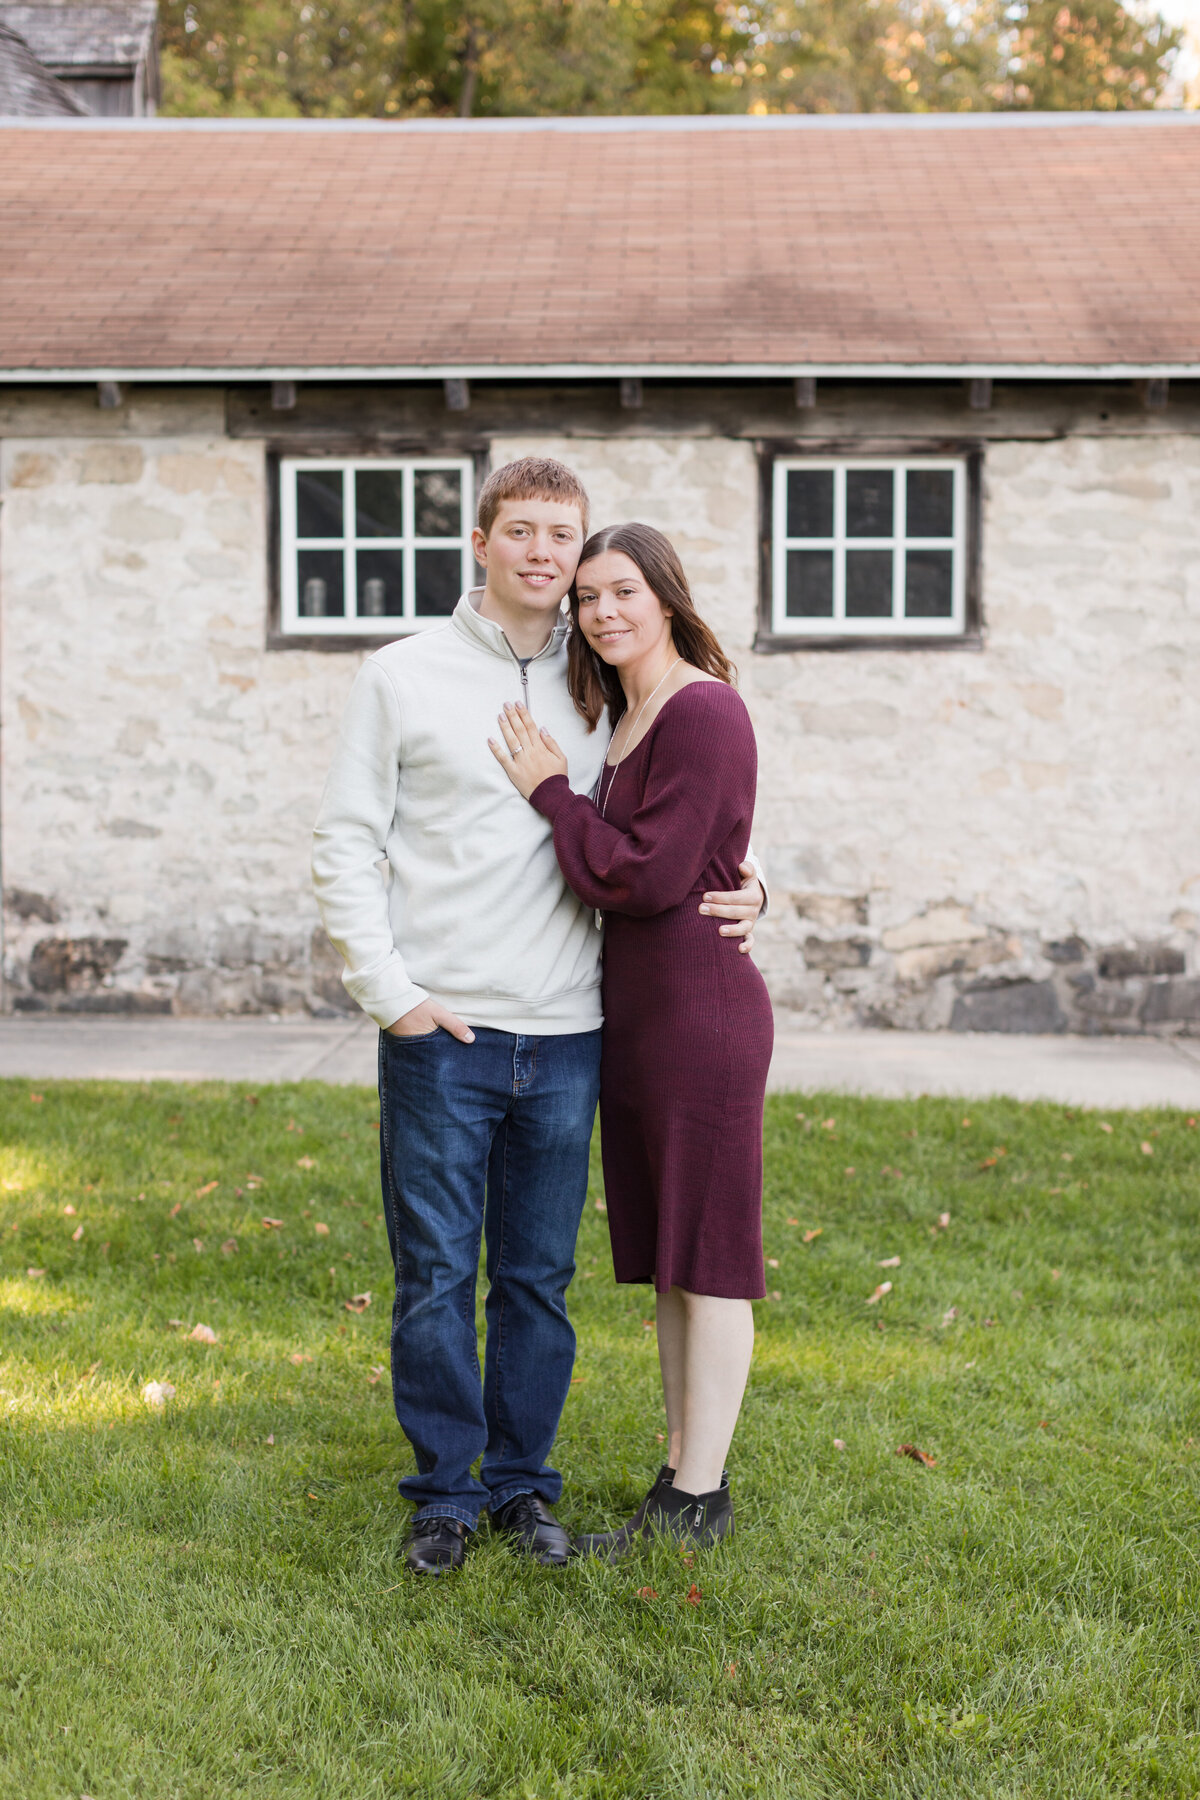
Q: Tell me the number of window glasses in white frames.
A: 12